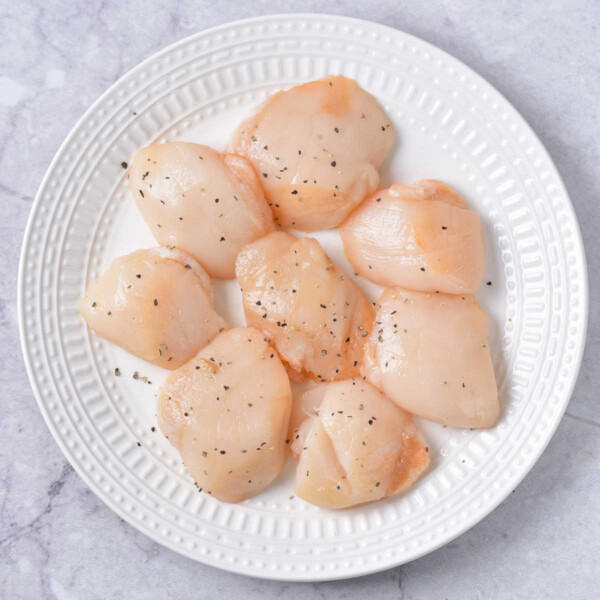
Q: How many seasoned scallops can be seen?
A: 8